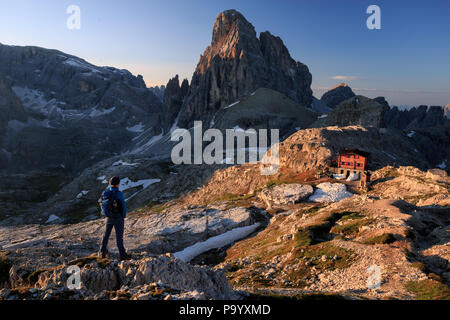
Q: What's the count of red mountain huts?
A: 1